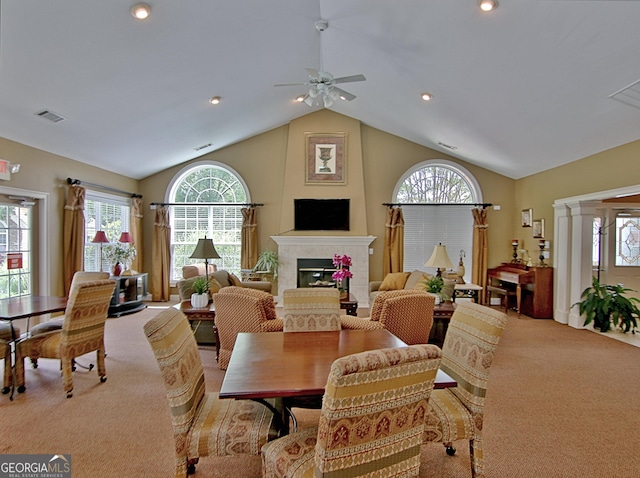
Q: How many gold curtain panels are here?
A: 6